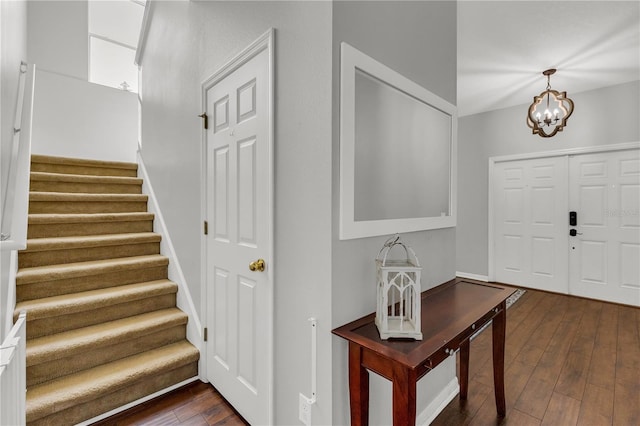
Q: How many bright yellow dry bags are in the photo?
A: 0